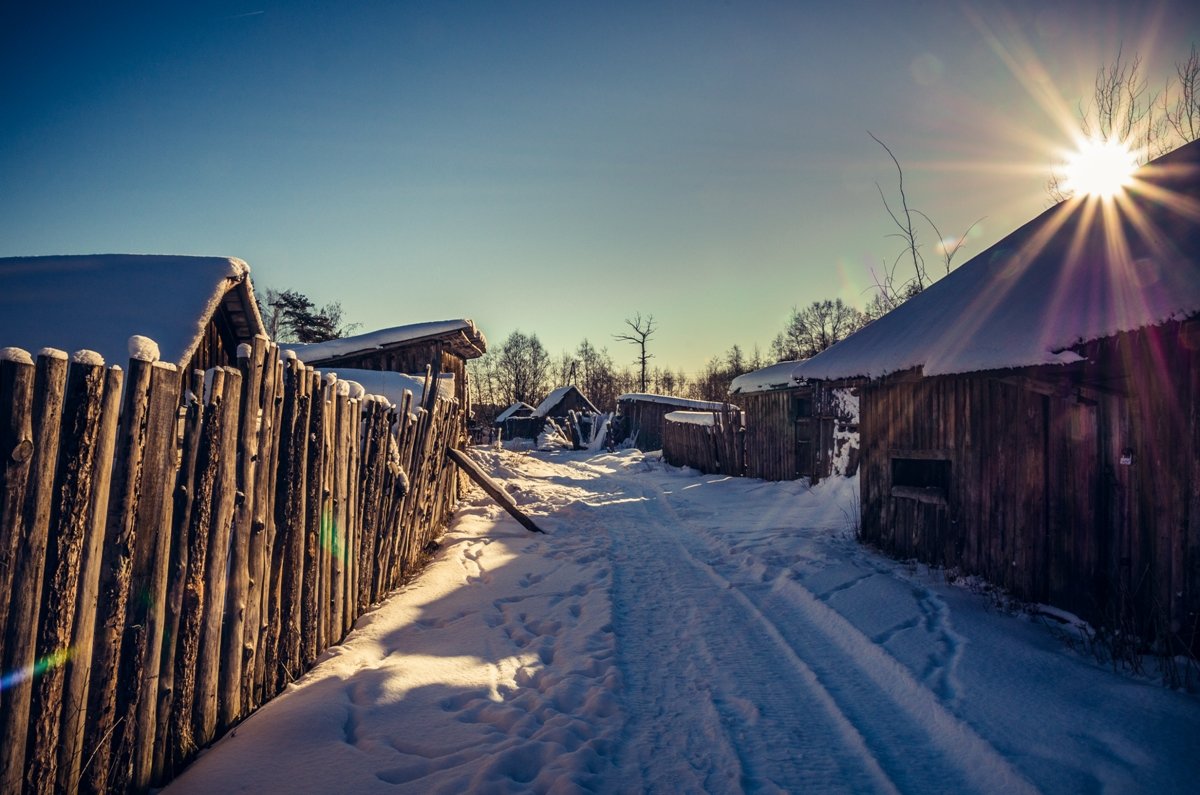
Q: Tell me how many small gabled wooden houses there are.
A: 2